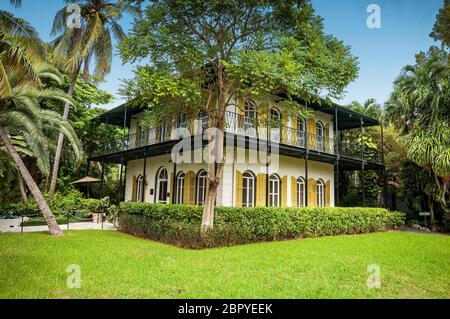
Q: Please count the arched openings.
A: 12